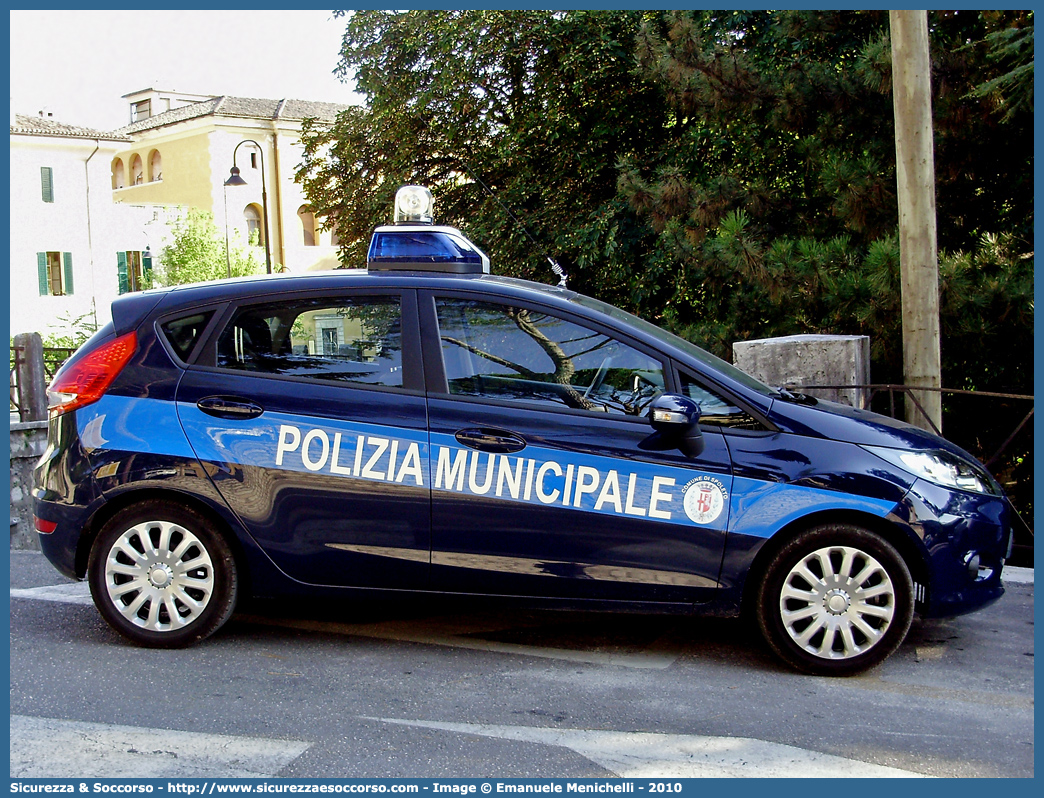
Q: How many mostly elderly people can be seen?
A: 0